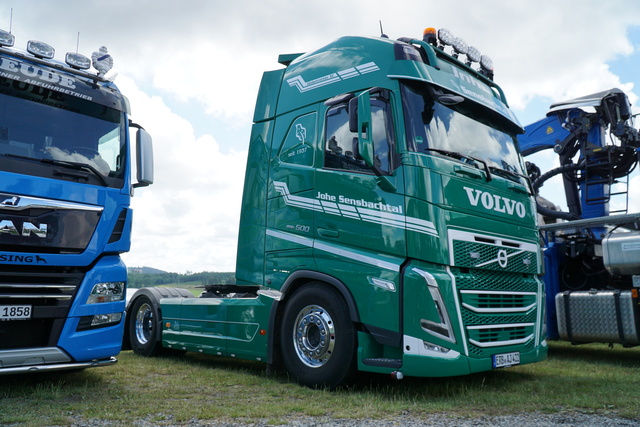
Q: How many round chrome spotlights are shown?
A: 4